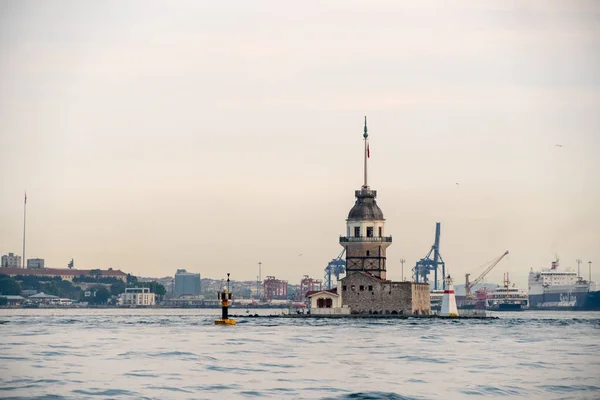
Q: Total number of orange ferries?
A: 0